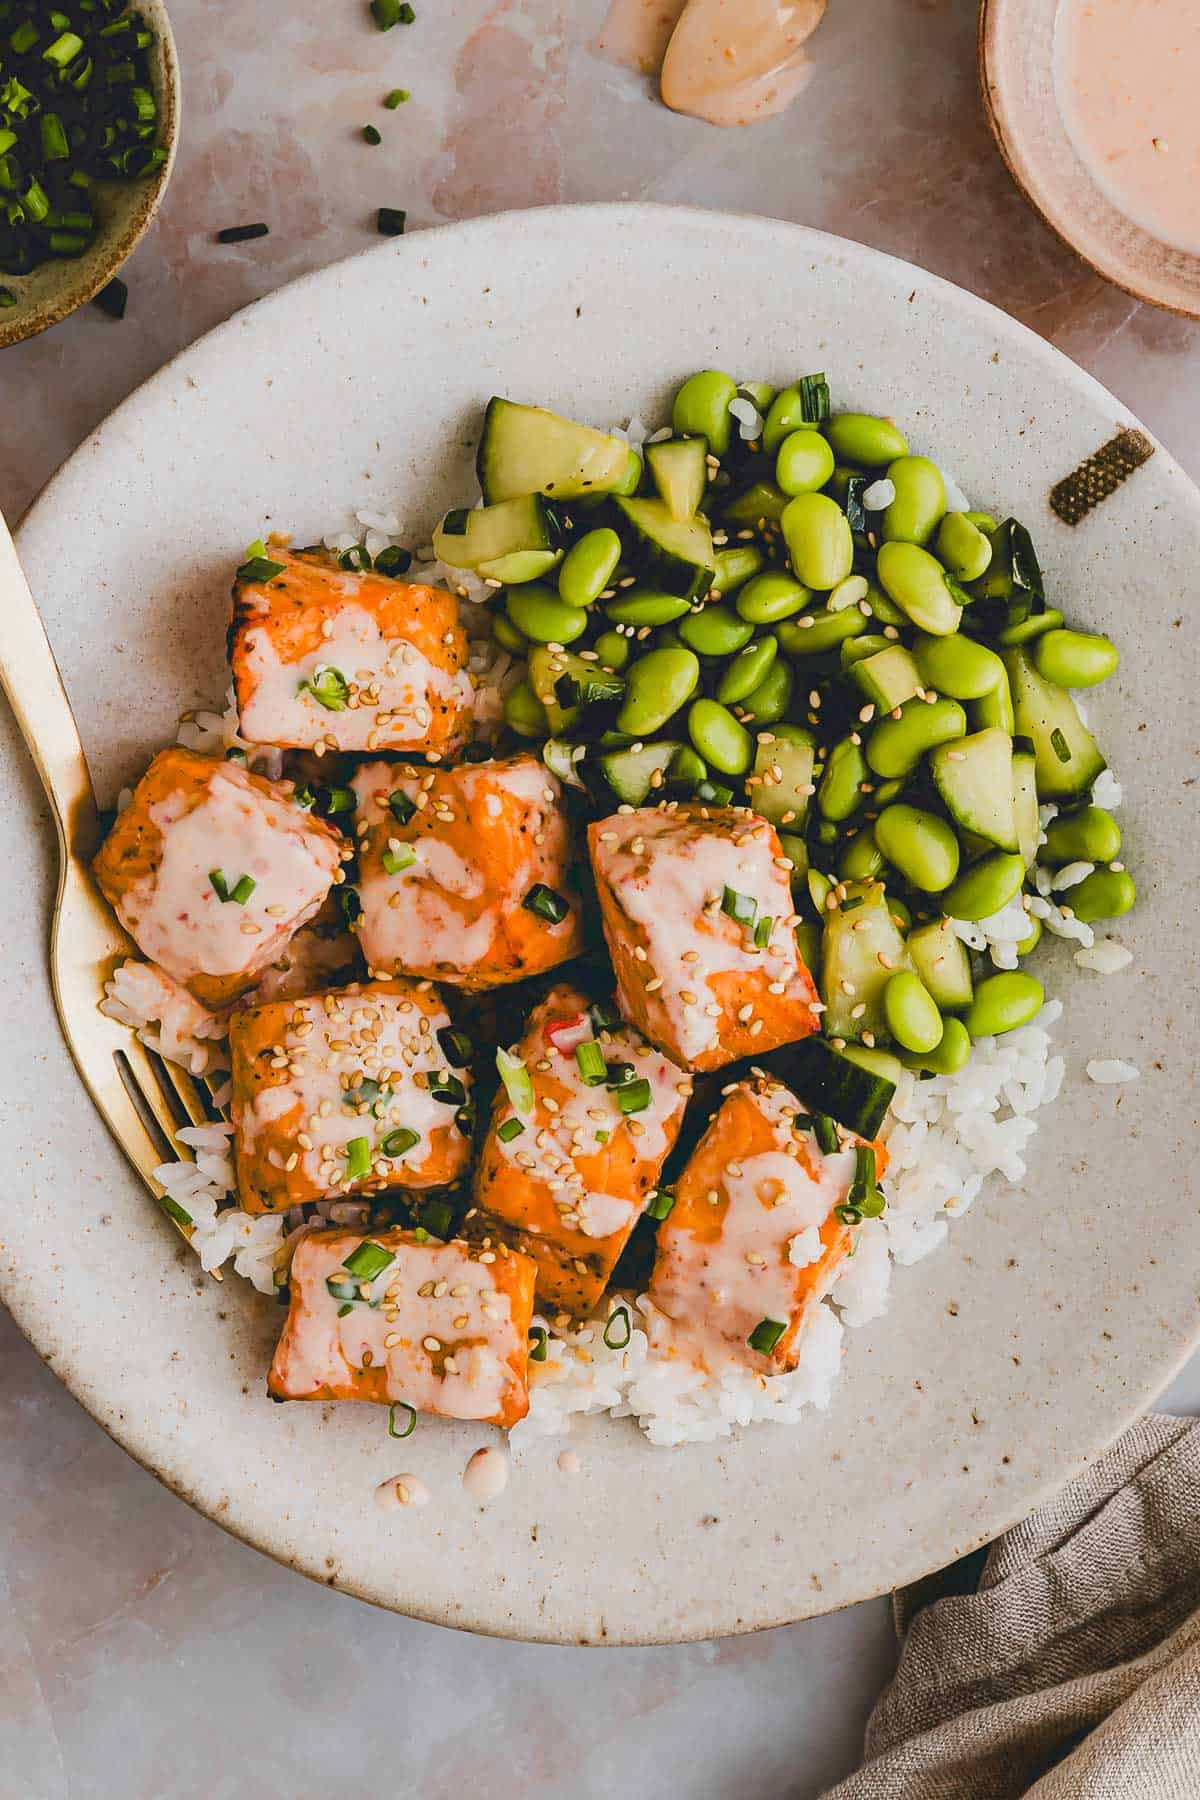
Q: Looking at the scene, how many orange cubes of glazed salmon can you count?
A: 8